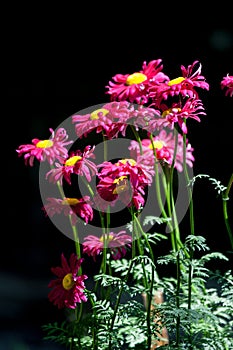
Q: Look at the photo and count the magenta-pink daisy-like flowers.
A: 13